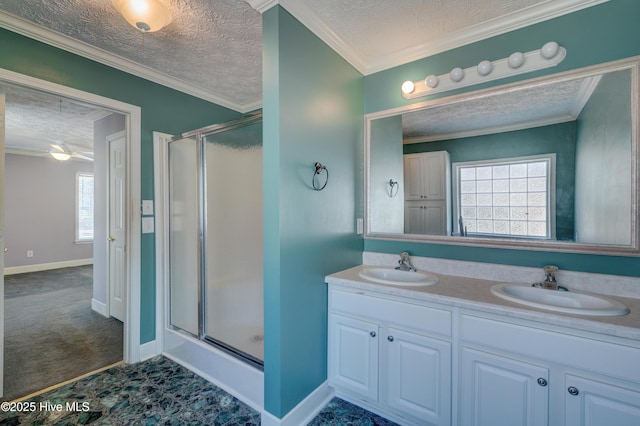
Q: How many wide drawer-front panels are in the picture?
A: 2